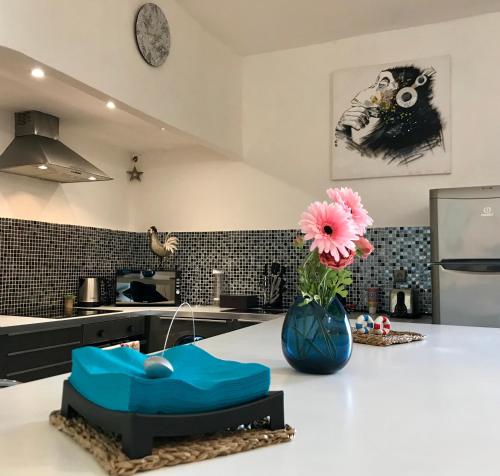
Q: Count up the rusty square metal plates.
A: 0